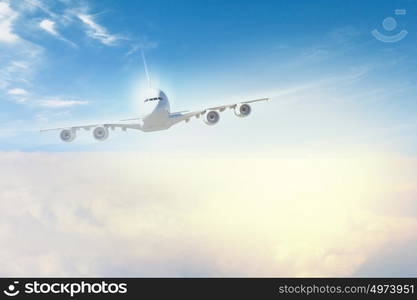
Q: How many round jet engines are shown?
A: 4